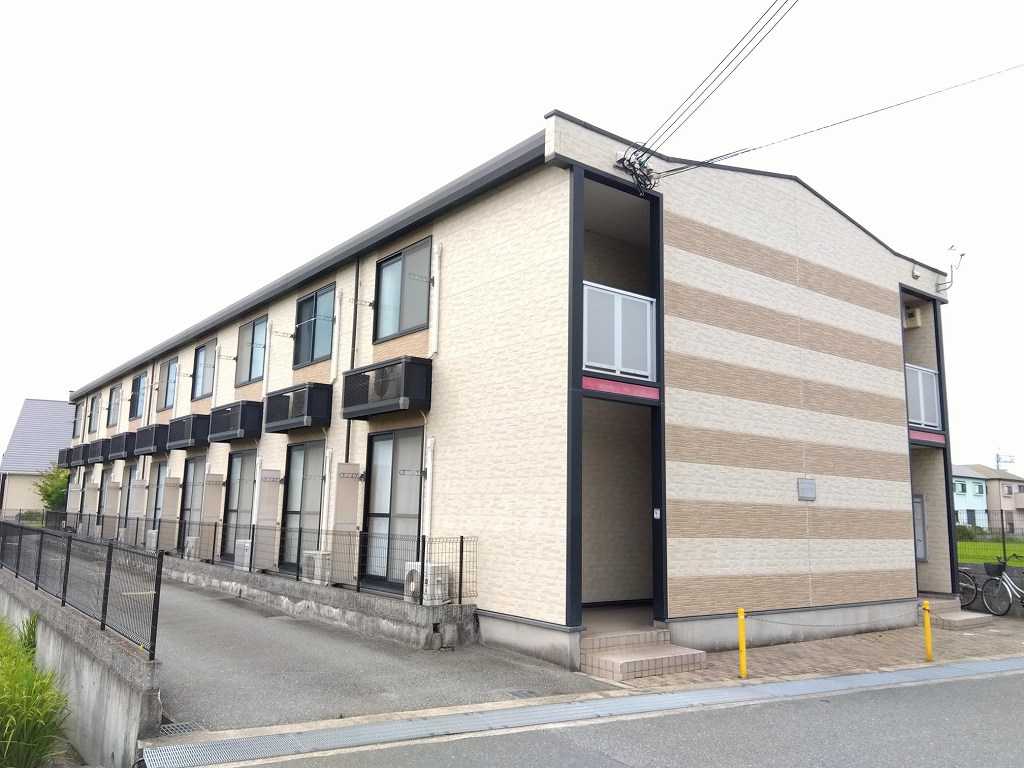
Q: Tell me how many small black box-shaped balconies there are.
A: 9